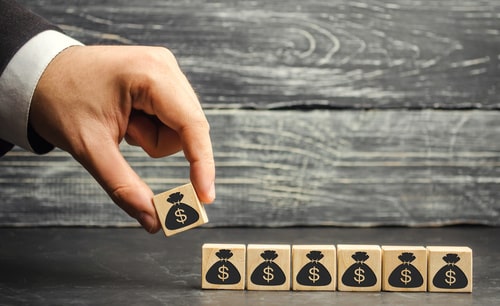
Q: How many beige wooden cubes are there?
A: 7